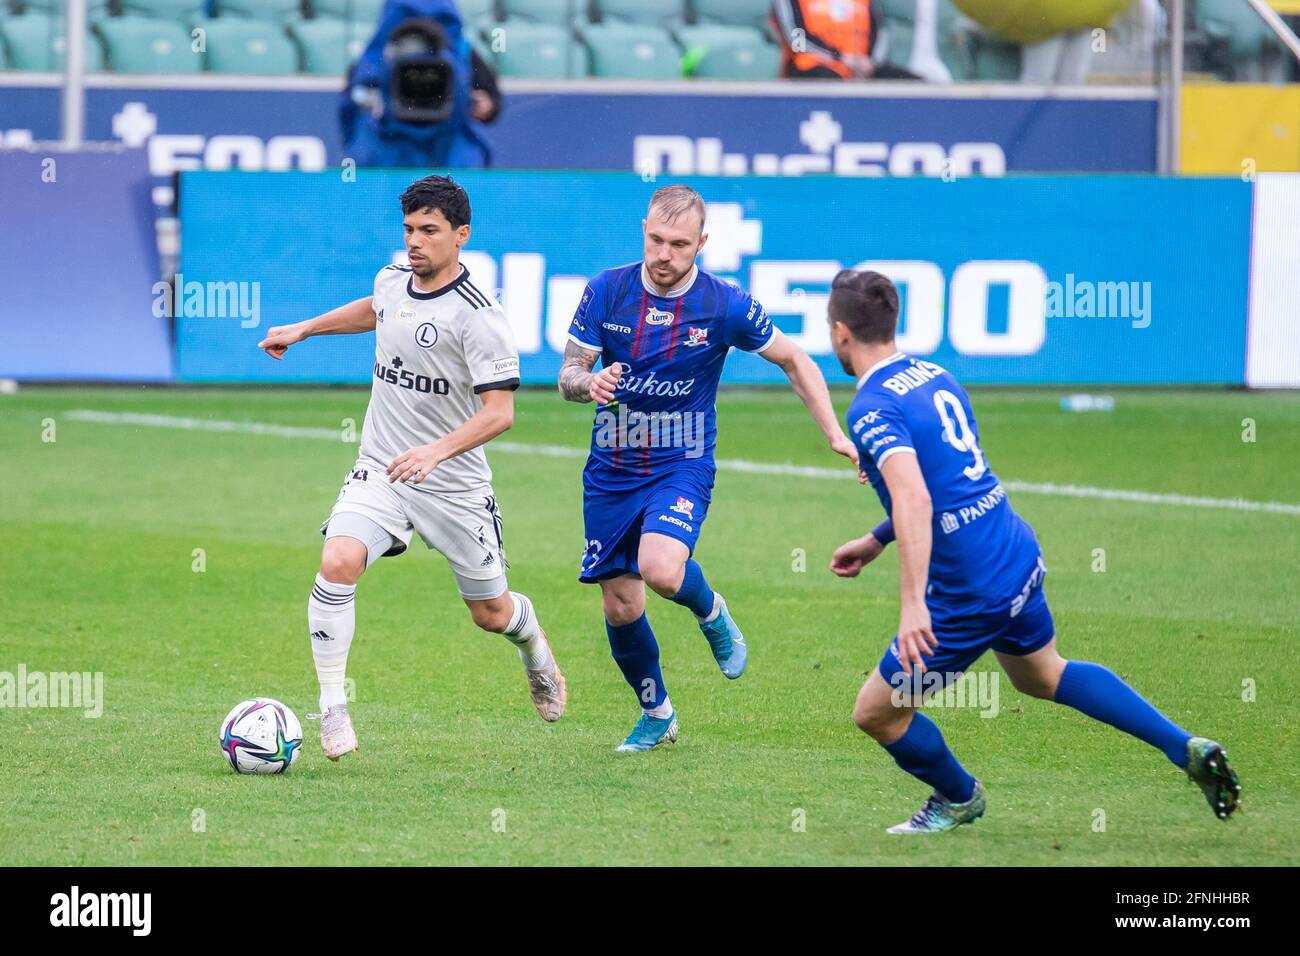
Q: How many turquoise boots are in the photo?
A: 2